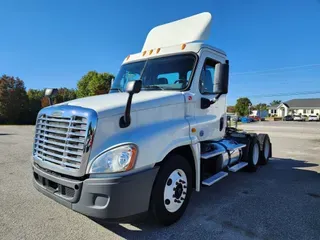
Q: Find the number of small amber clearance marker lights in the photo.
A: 5